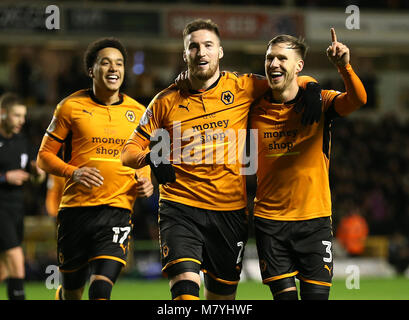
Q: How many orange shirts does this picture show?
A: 3